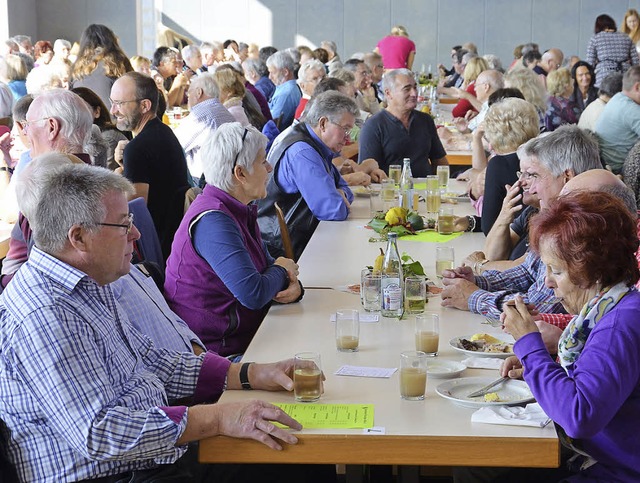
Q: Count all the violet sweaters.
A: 1